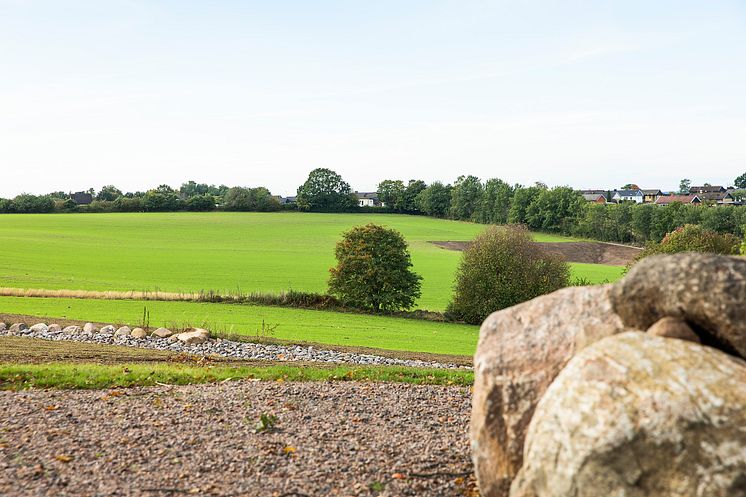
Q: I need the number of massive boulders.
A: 3